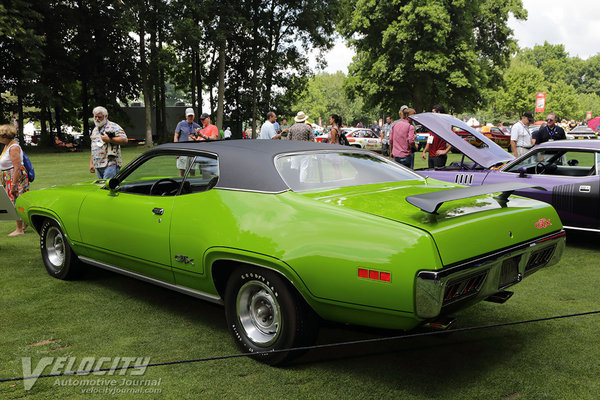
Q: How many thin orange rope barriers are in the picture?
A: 0